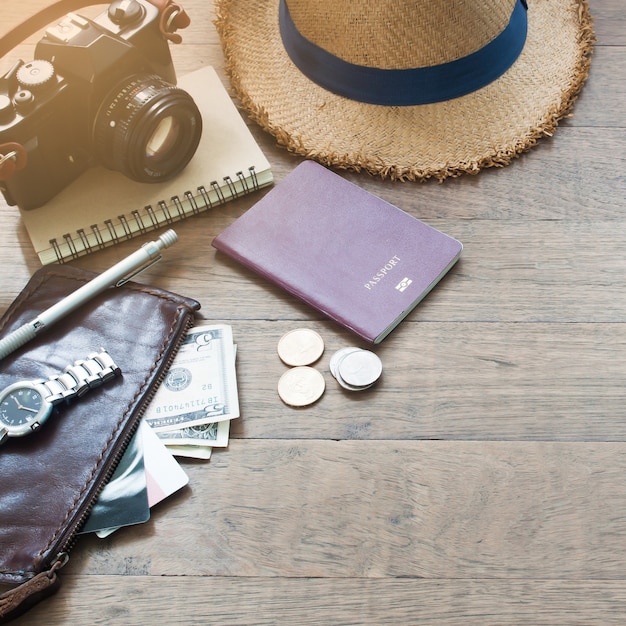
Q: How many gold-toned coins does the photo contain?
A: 2